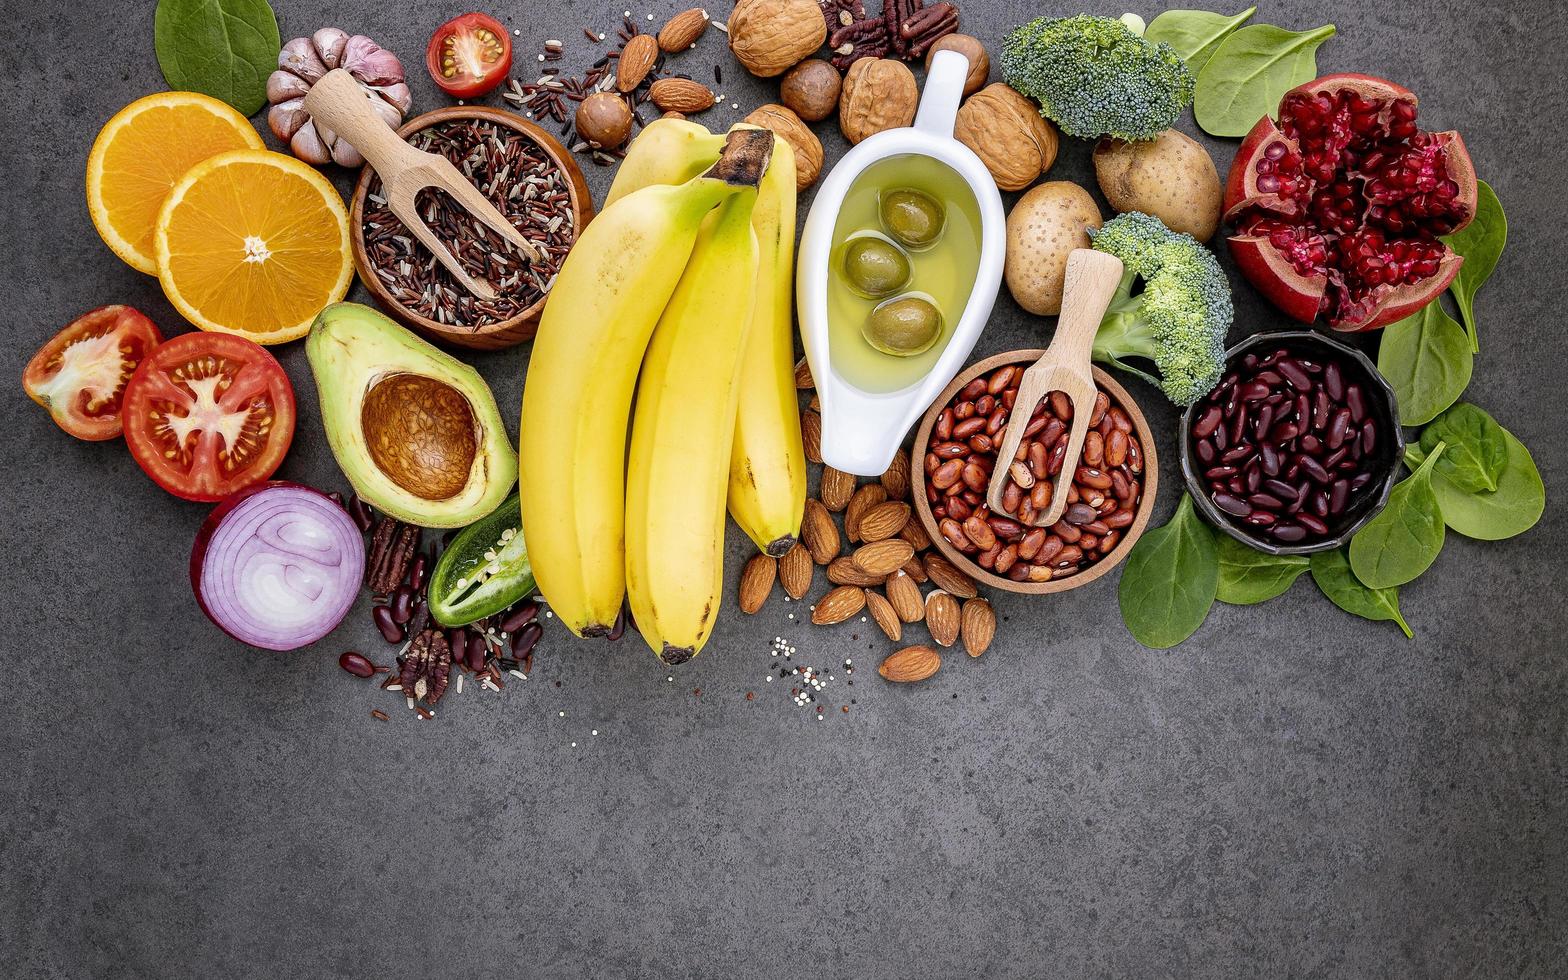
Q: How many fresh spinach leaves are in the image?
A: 11